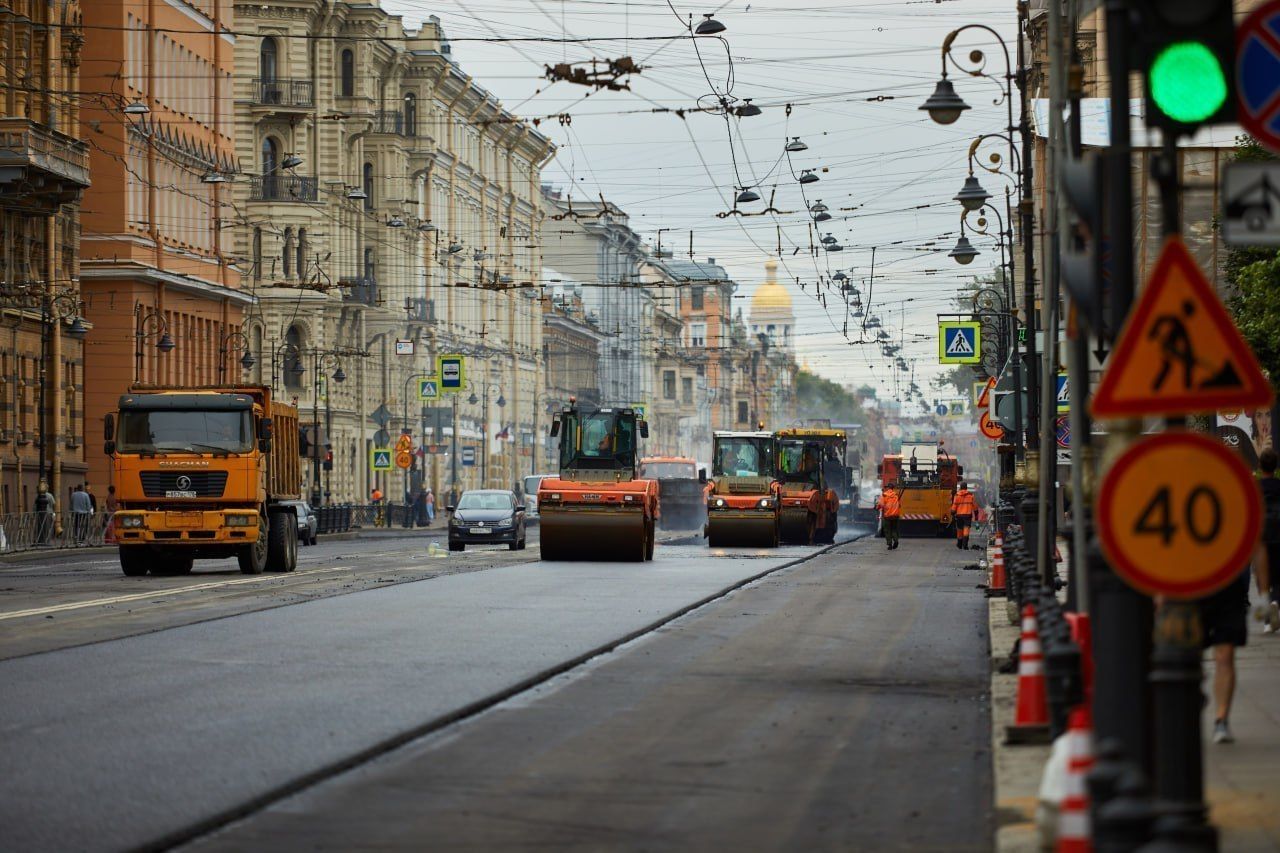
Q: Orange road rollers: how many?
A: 3